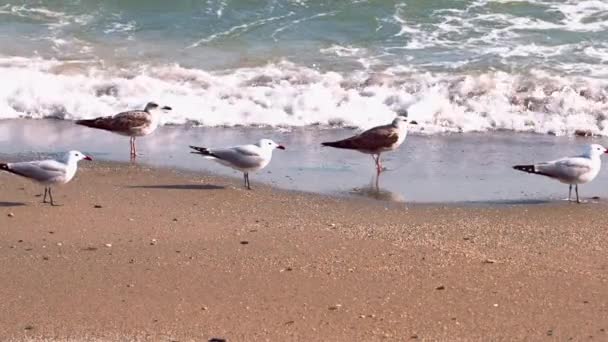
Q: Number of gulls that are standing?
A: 5